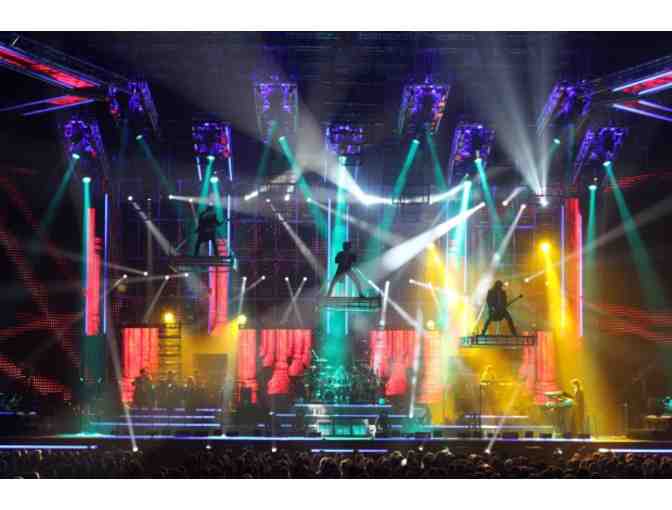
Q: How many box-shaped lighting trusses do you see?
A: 9